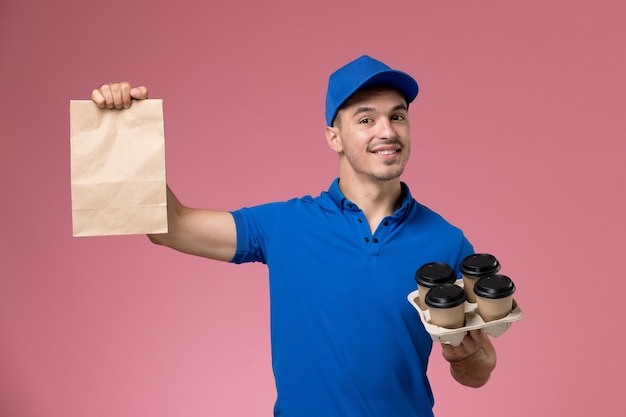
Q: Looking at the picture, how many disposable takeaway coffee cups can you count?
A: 4